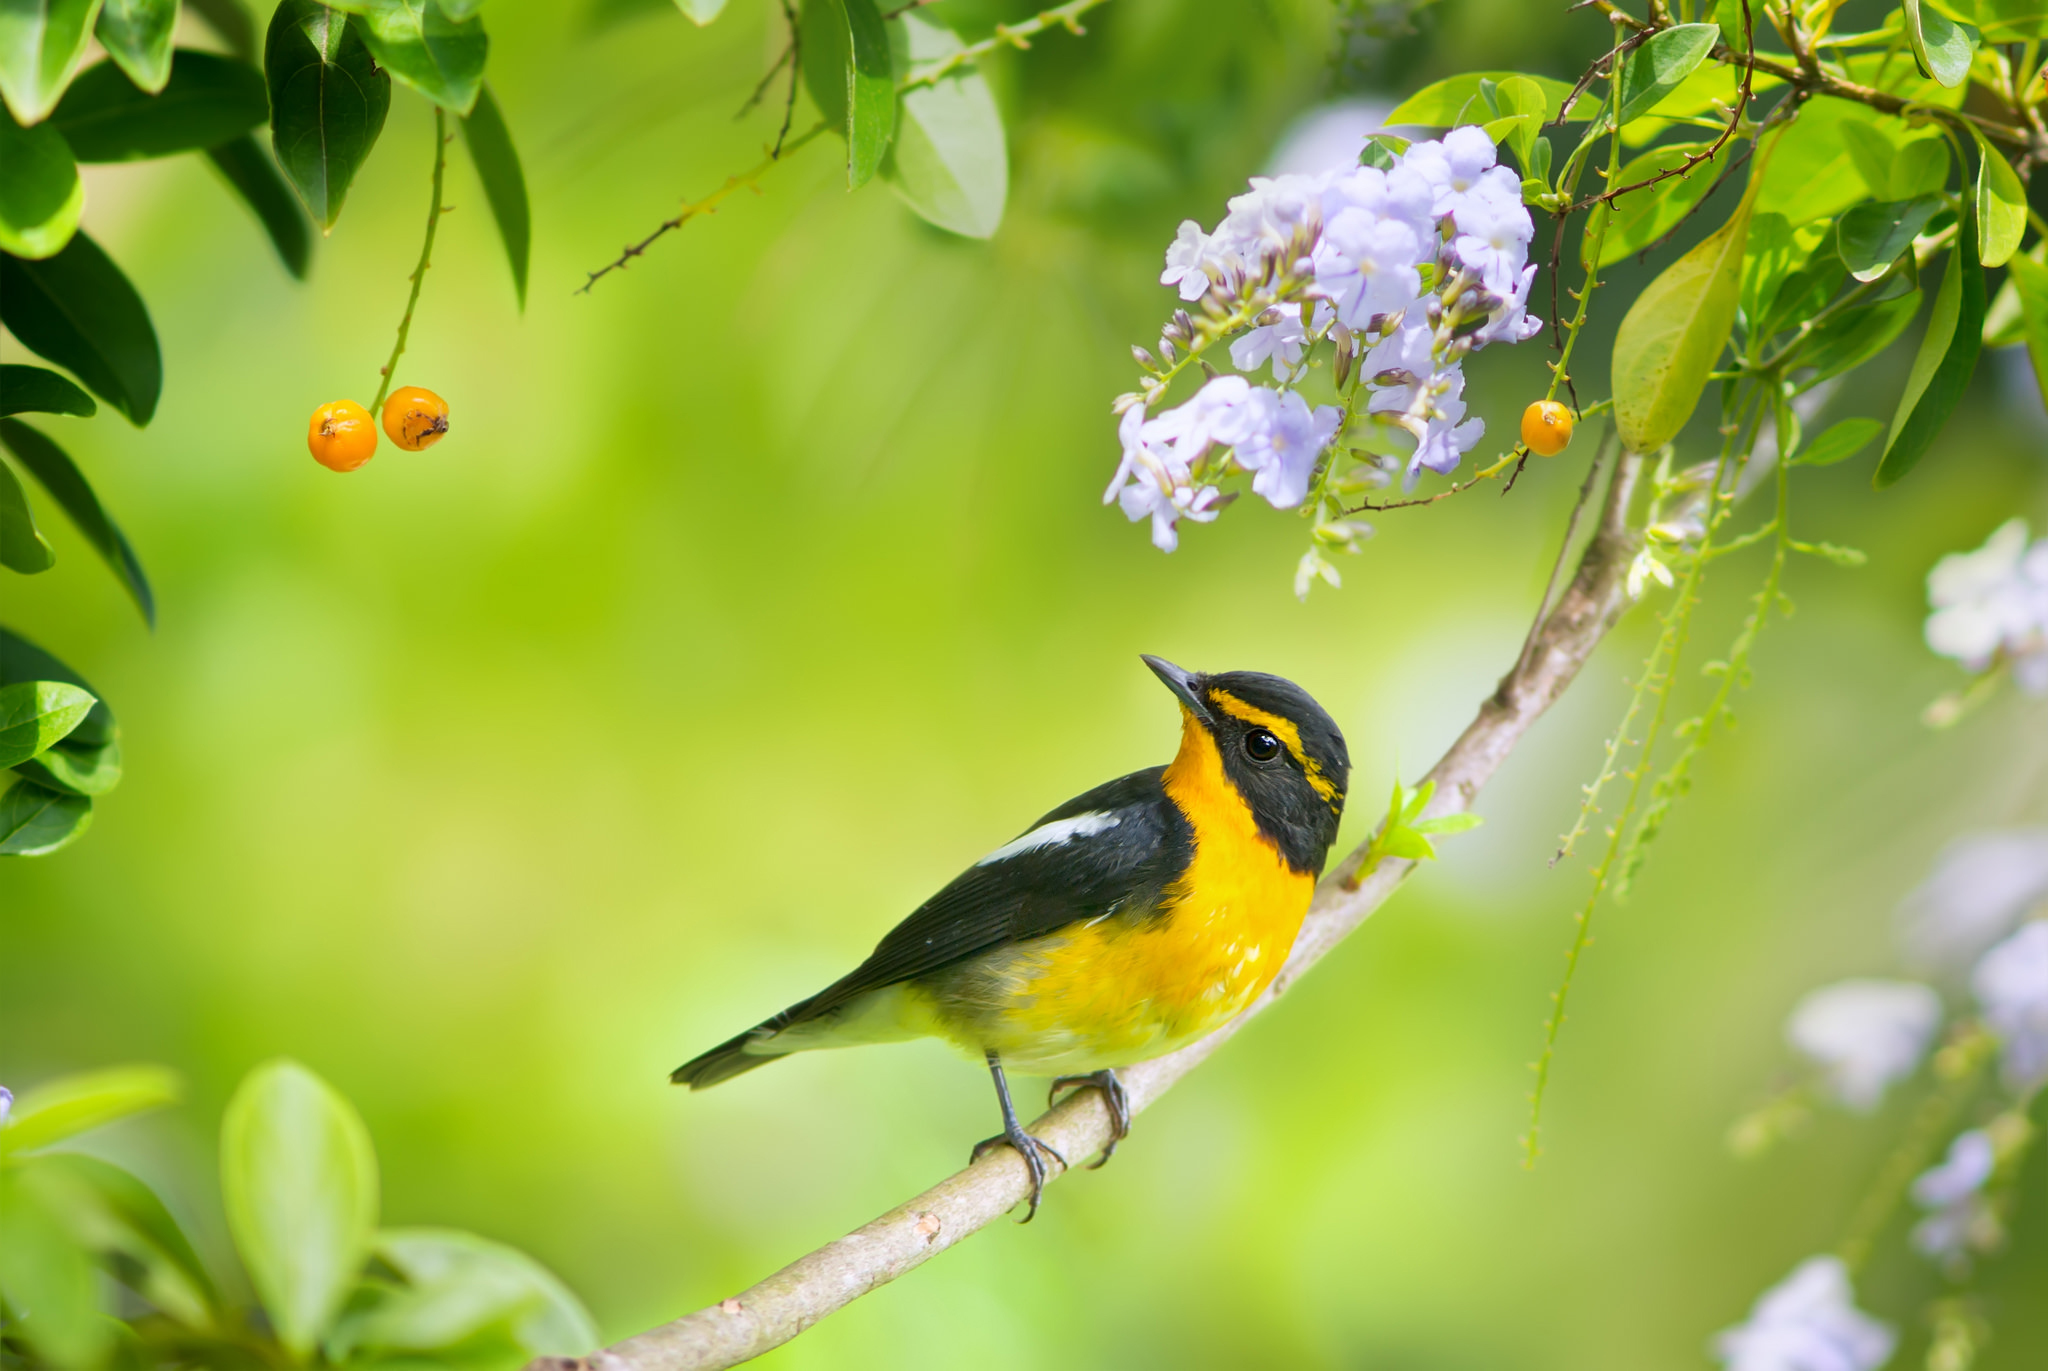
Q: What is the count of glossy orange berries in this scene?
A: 3